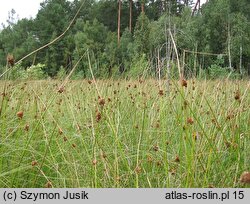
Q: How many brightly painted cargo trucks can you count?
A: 0